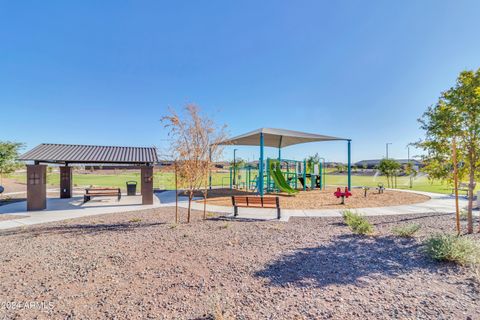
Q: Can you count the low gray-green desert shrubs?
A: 3